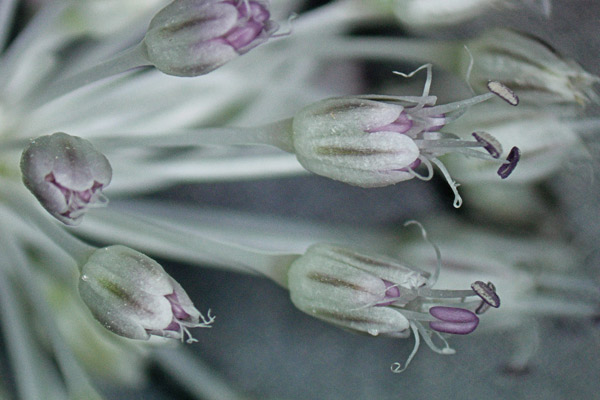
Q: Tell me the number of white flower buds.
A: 5